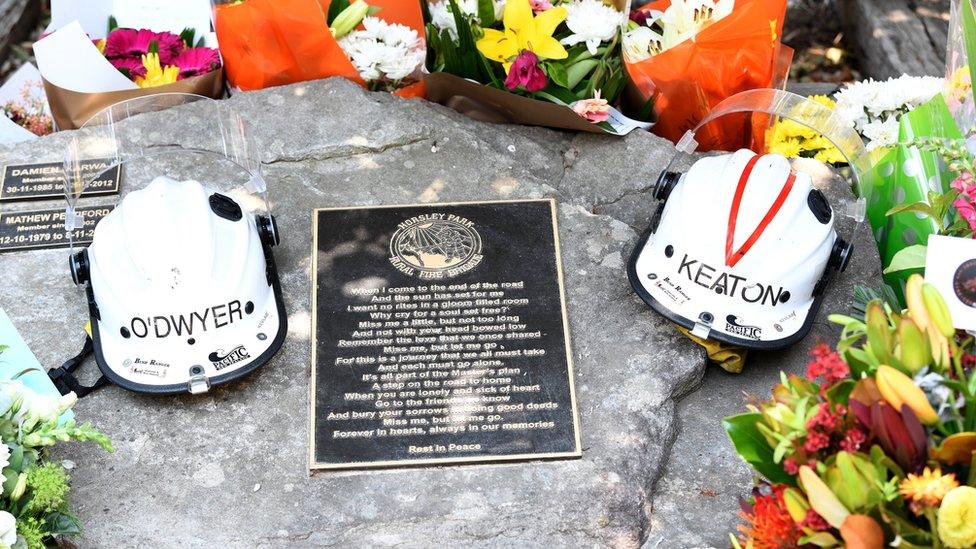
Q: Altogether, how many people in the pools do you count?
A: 0